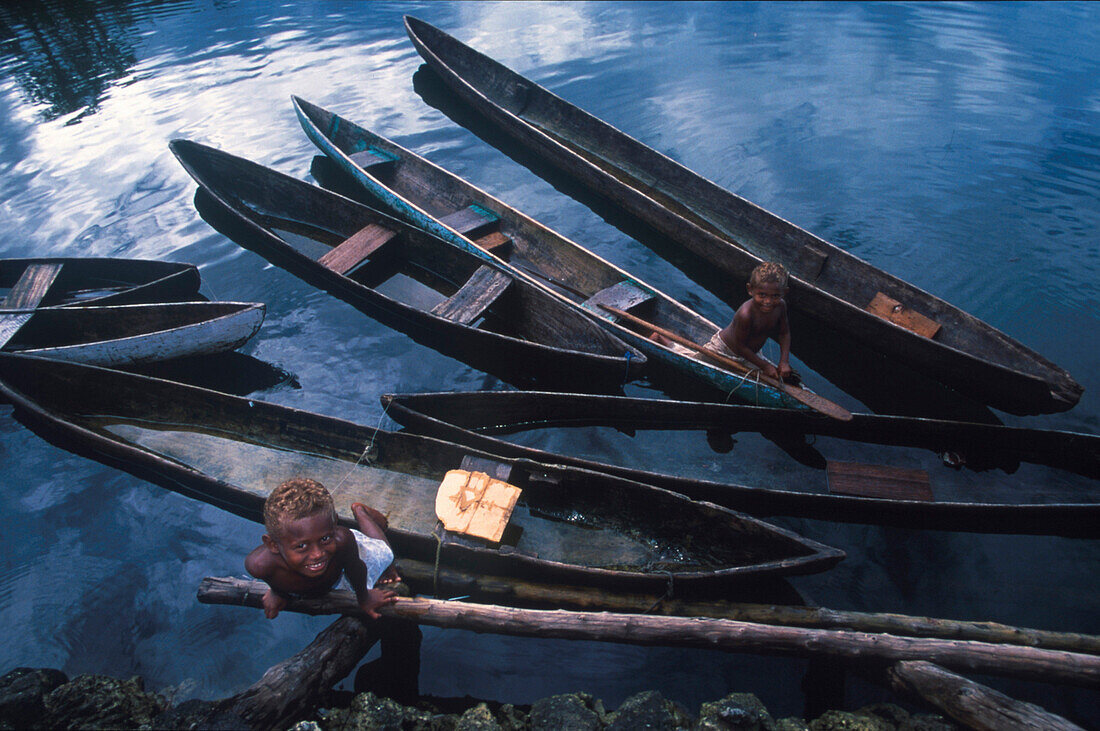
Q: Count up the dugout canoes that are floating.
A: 7